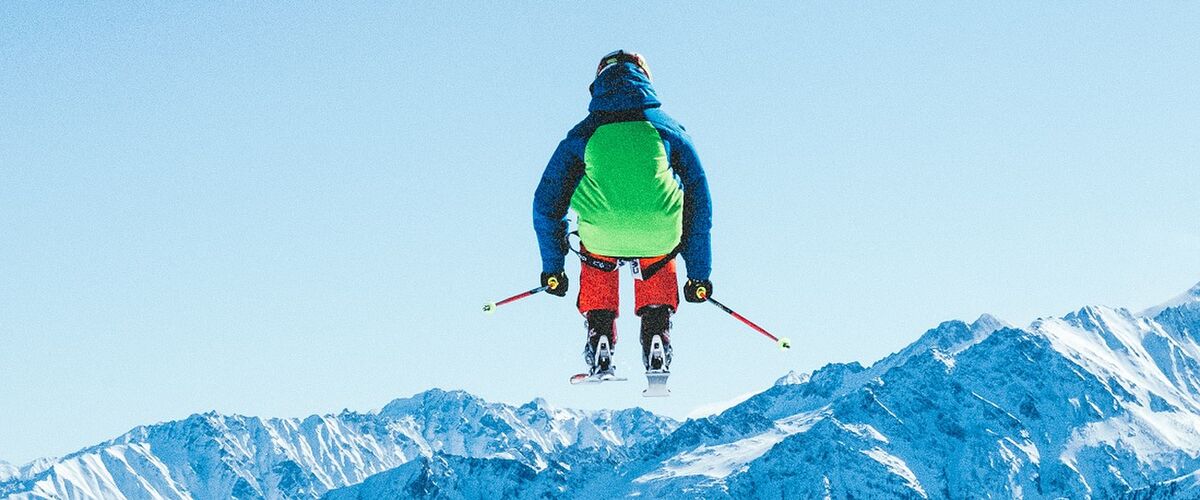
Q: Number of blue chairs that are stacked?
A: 0